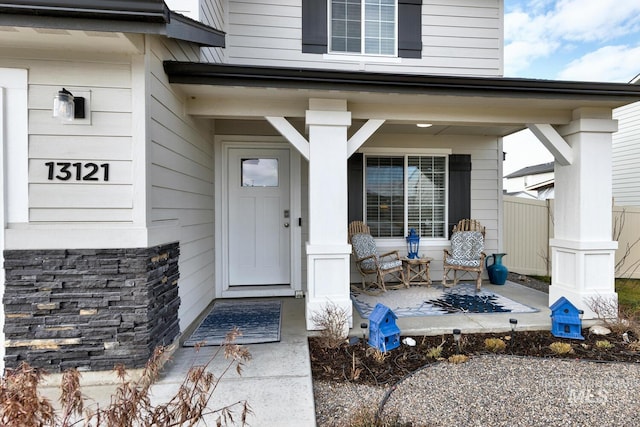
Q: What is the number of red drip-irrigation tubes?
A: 0